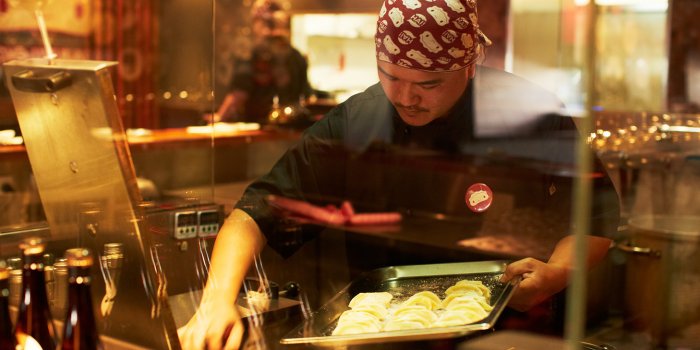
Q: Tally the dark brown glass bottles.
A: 3